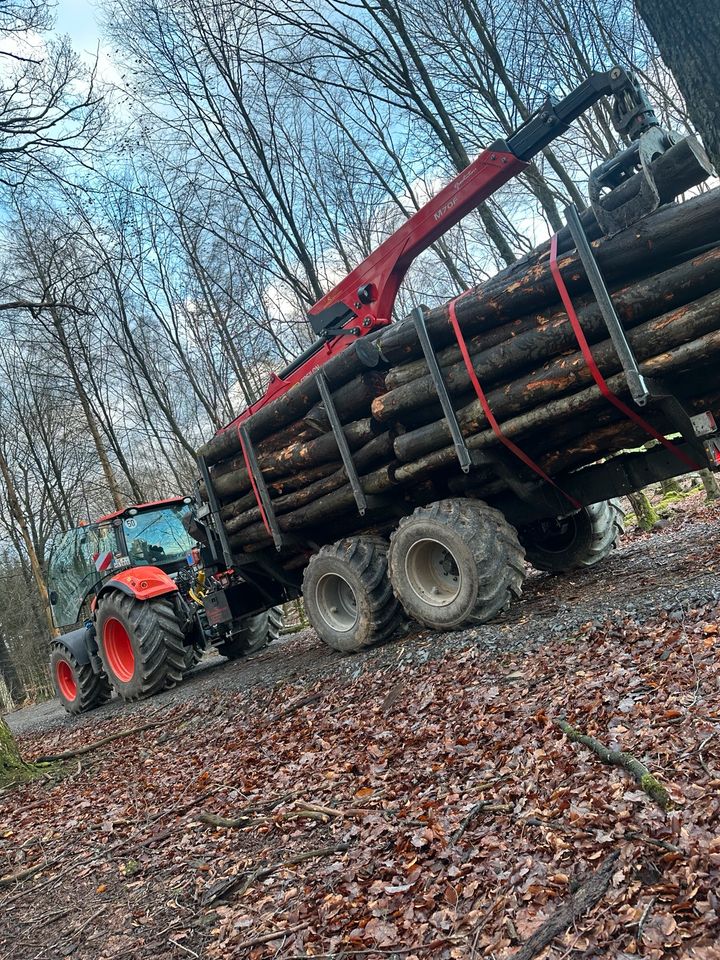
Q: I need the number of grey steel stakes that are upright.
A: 5